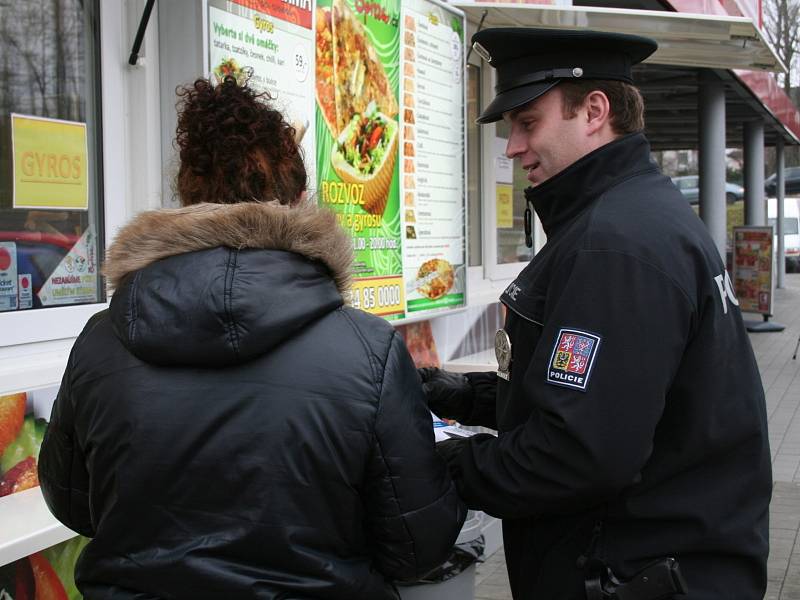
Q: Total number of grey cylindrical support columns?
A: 3